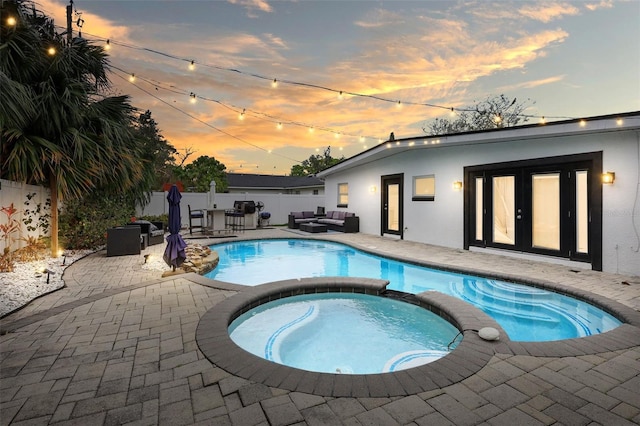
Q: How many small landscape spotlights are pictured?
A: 3